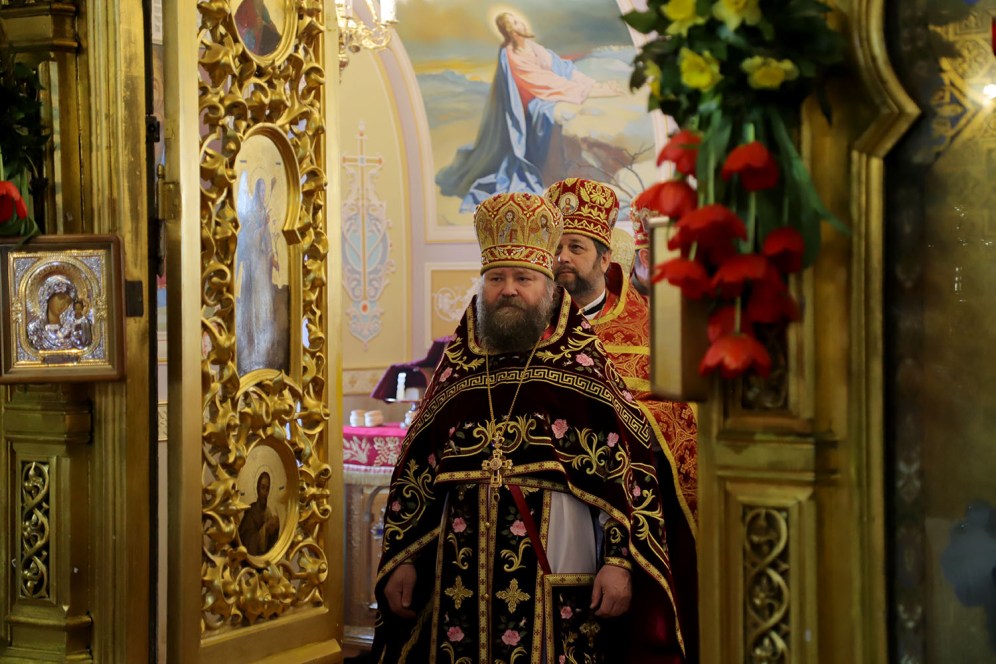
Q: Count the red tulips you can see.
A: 11